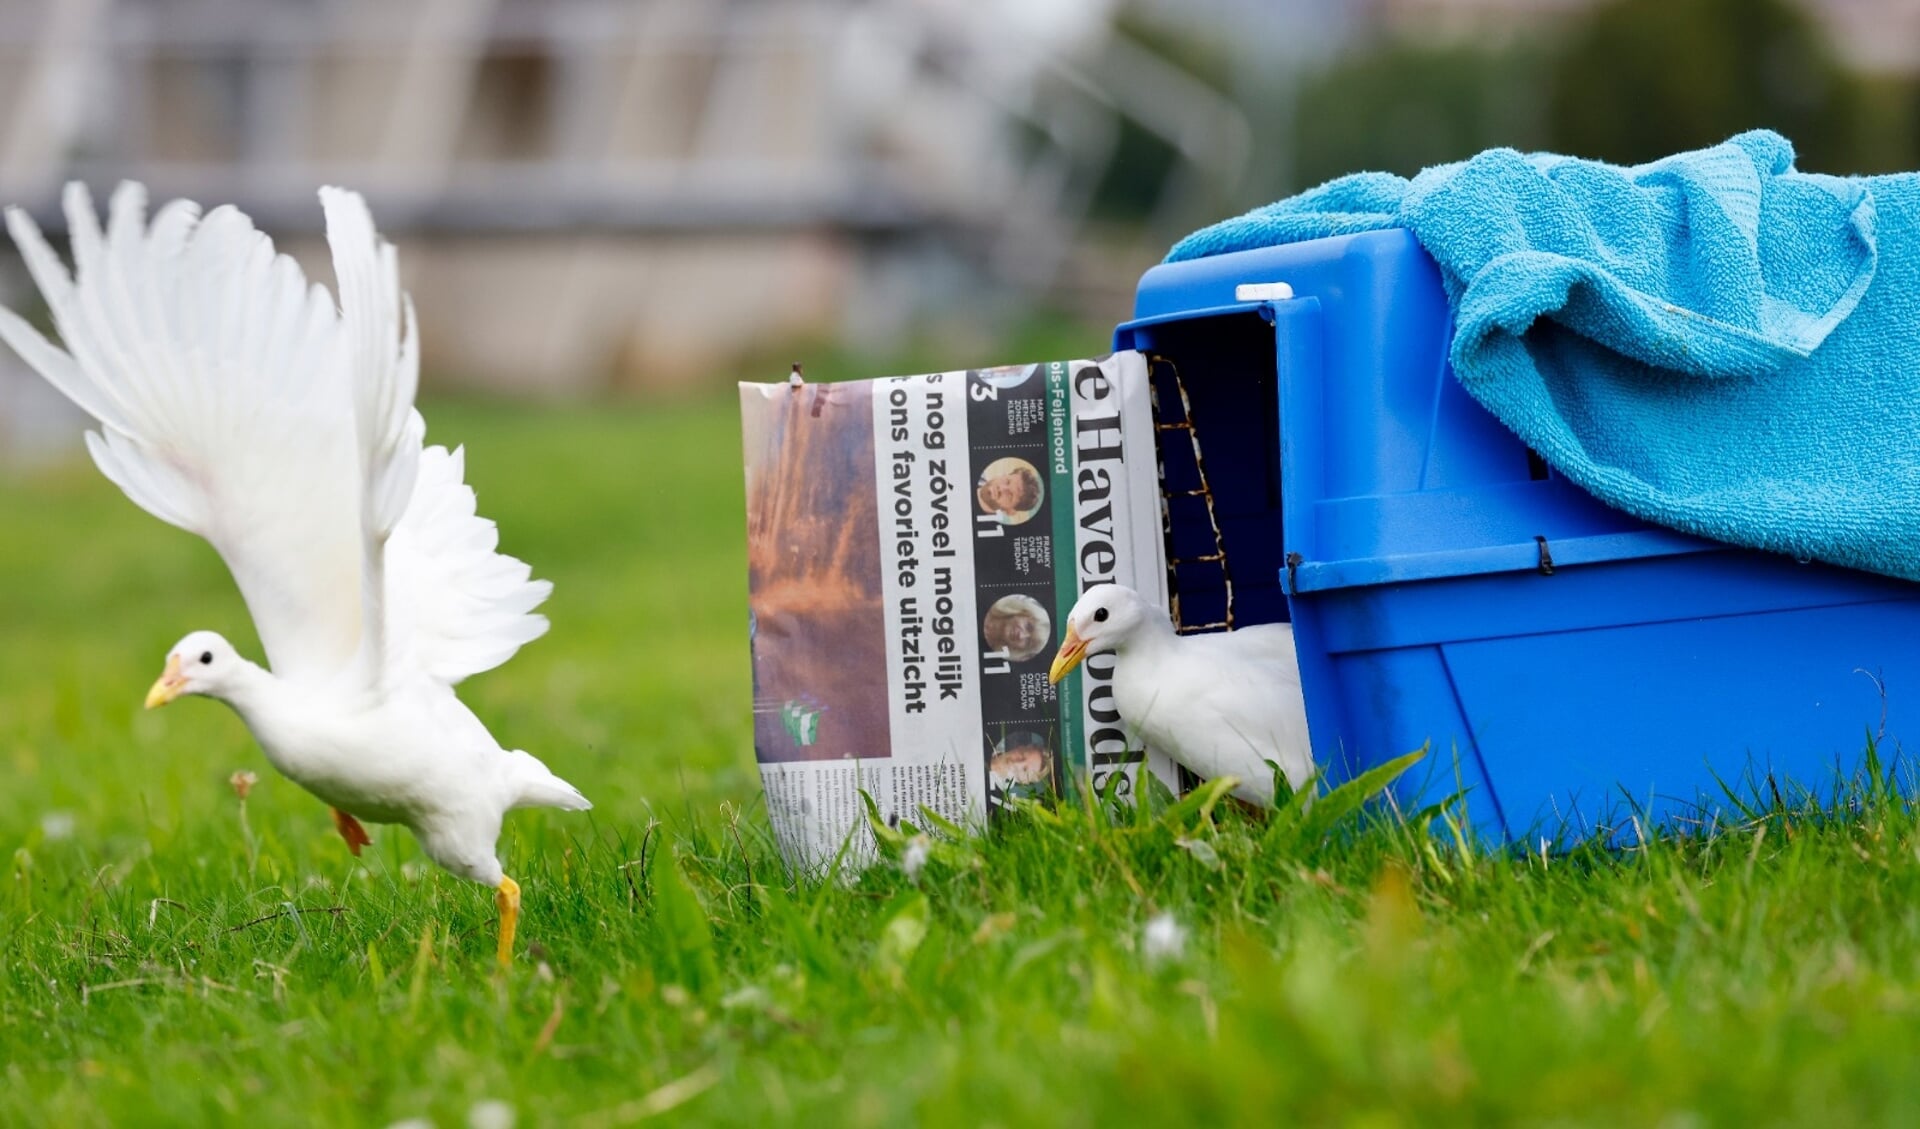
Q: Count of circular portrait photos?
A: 4